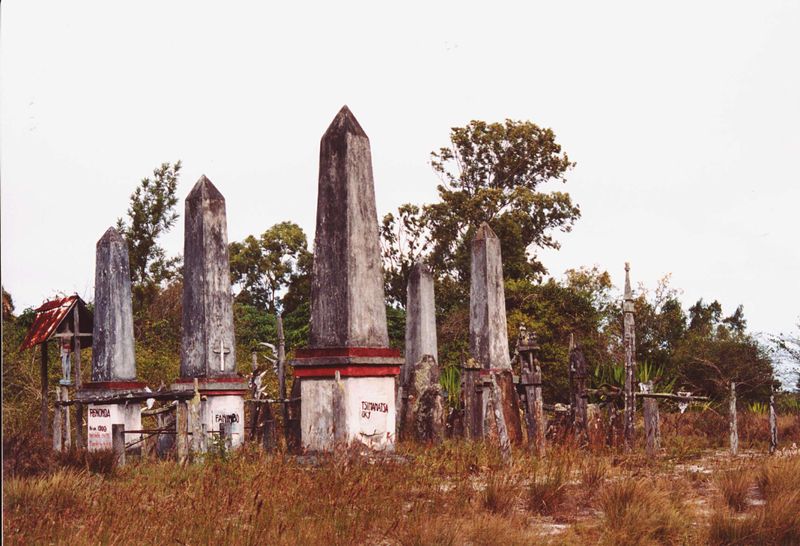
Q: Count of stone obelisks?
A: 5